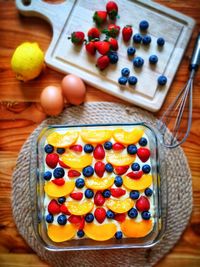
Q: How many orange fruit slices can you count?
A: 13